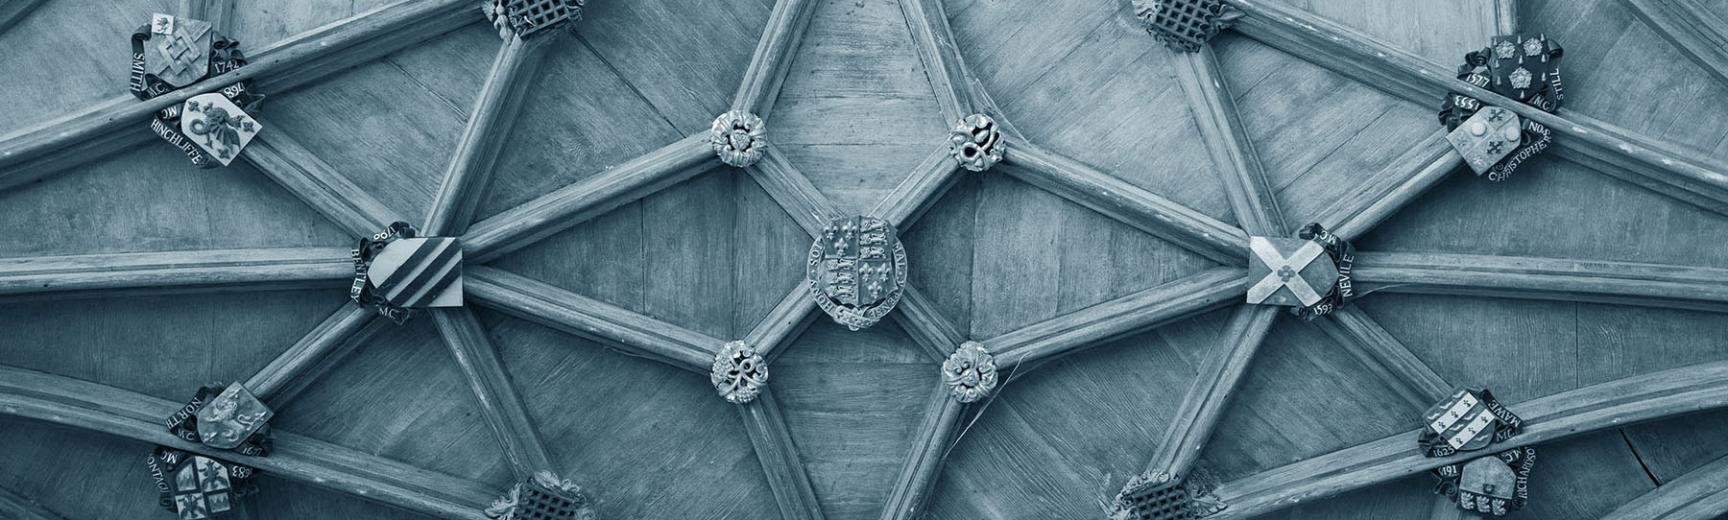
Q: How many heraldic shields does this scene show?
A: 11